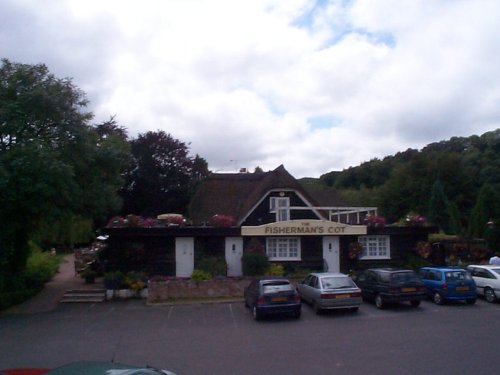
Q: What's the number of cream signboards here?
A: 1